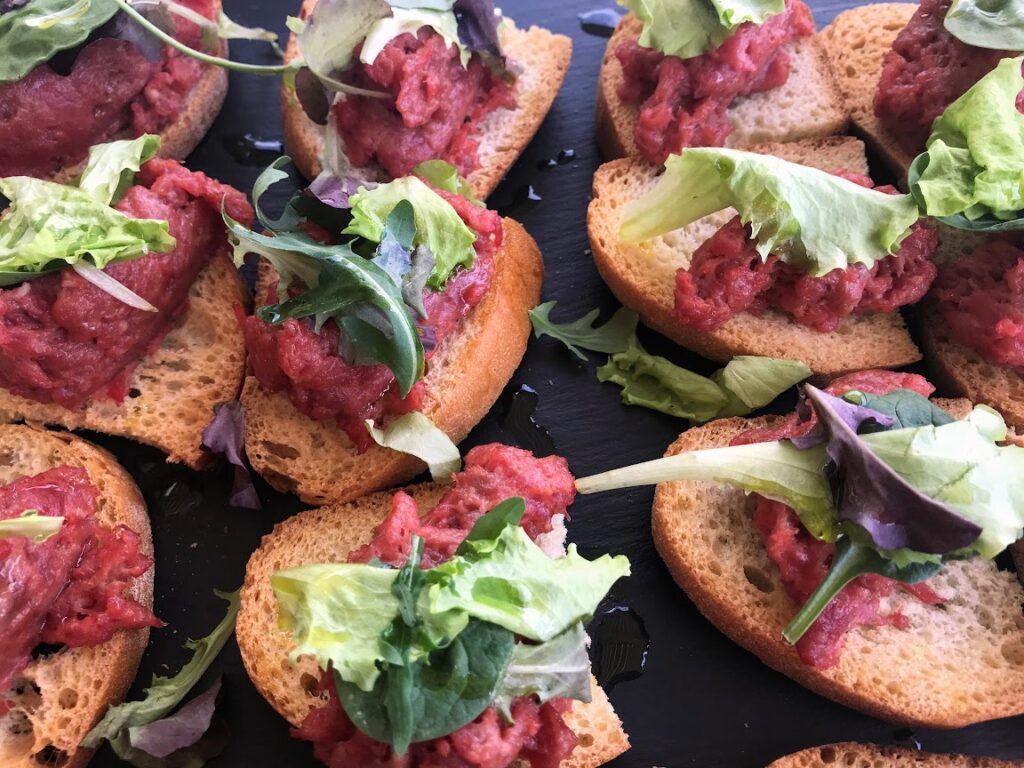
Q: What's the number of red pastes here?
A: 11